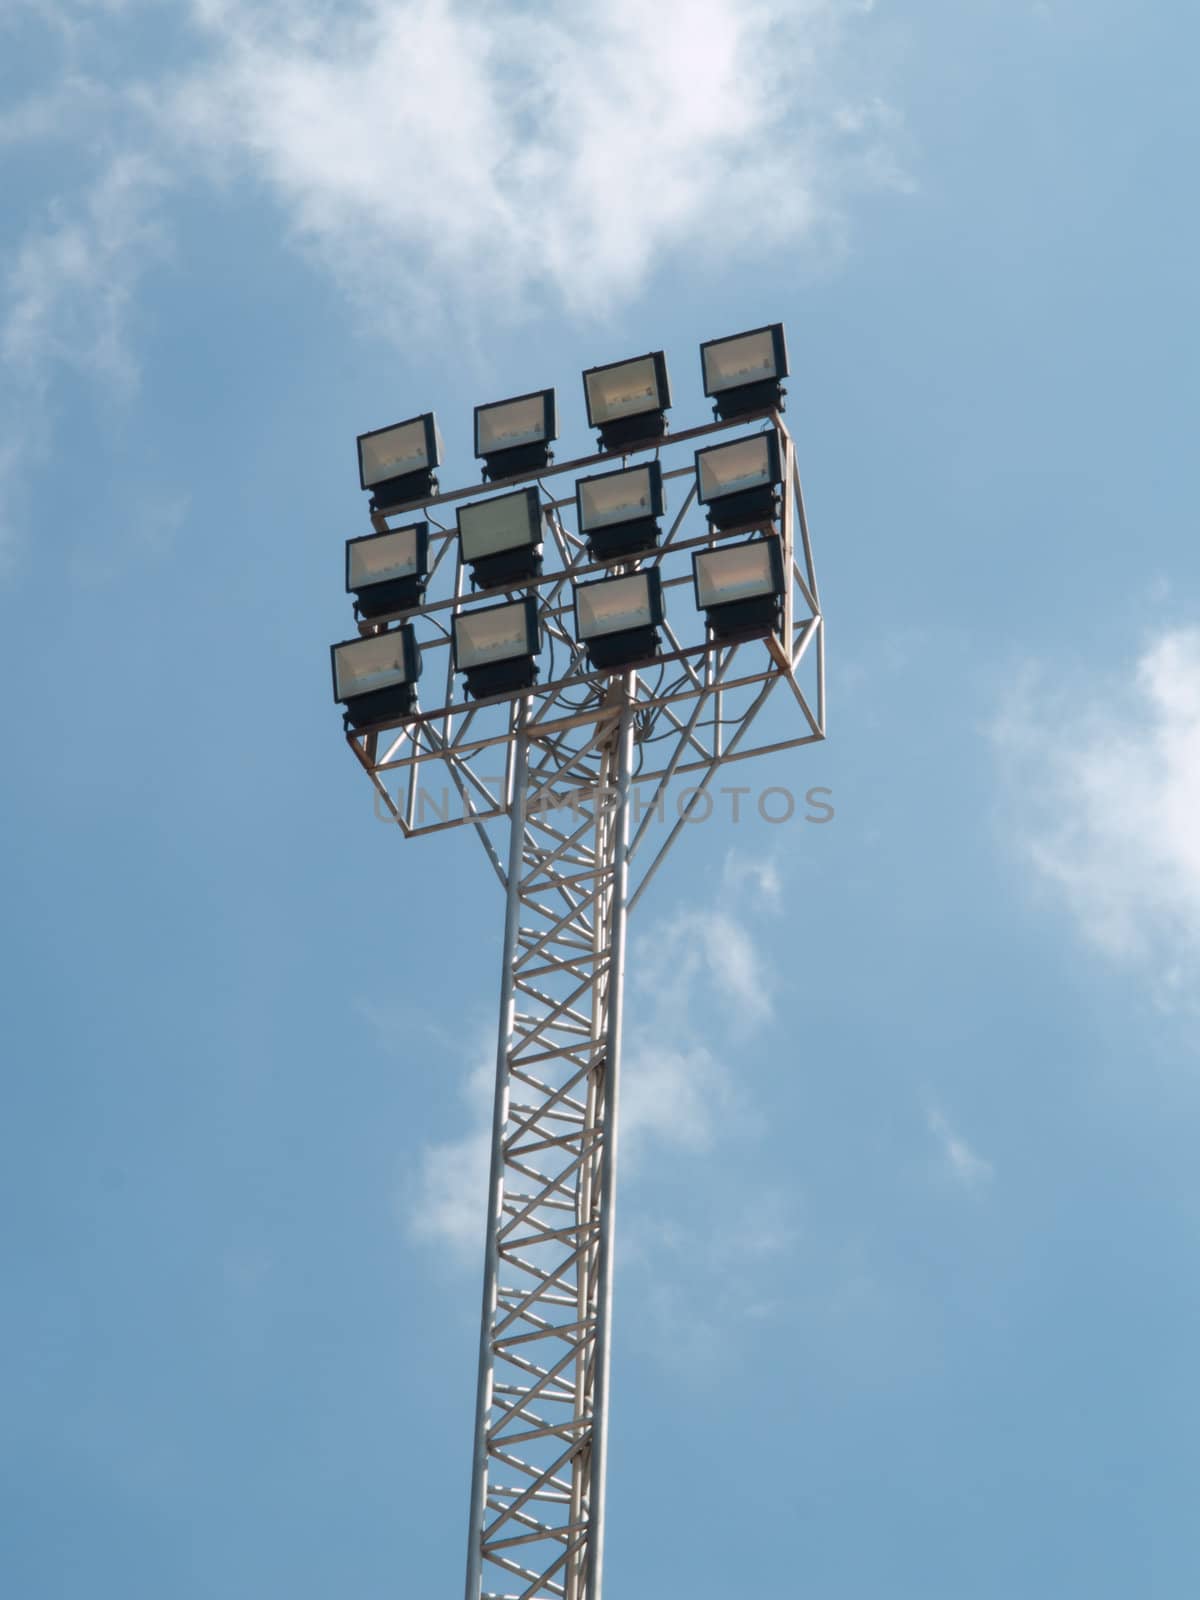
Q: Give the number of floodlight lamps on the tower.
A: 12